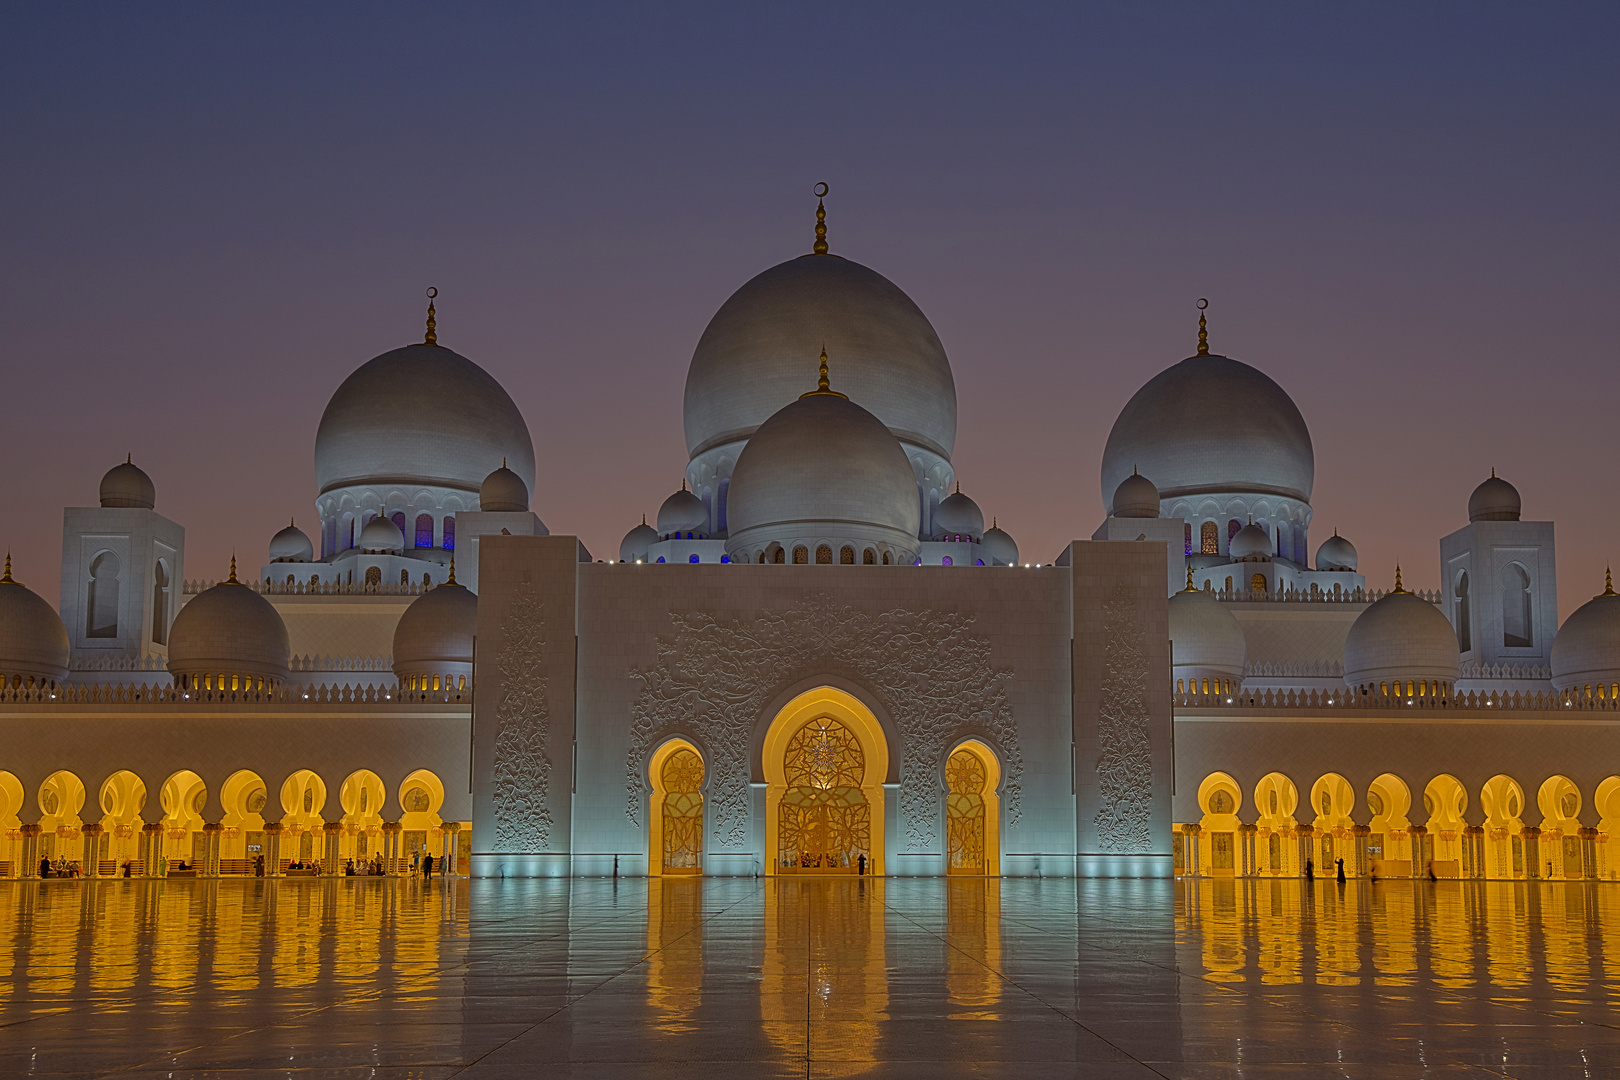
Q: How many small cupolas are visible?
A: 12